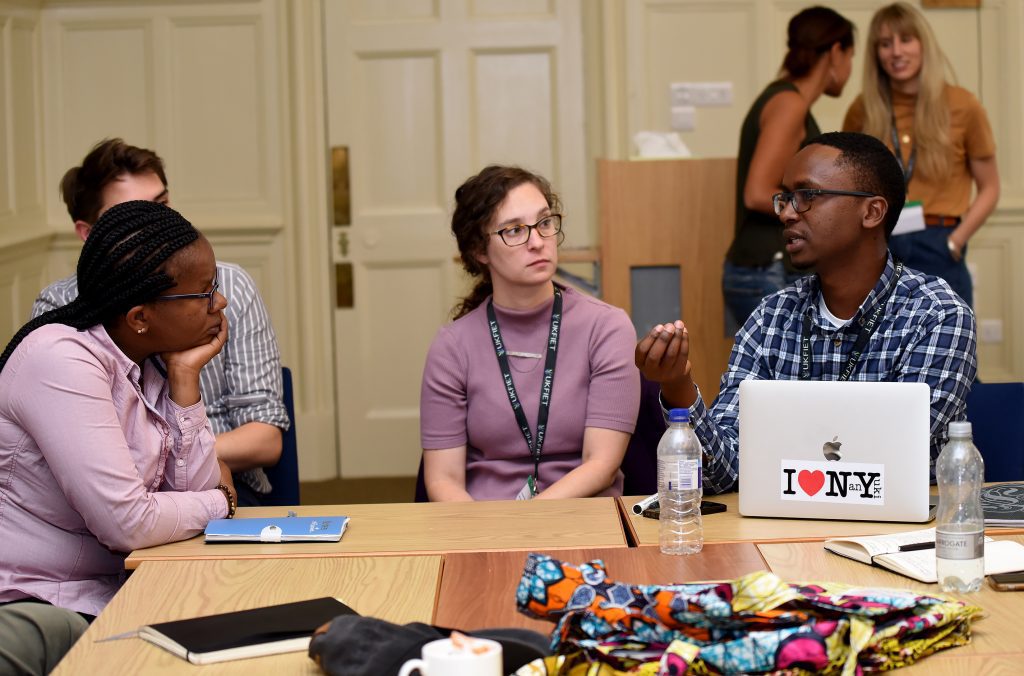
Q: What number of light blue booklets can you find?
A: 1